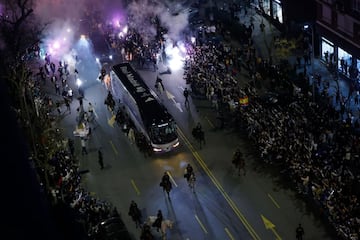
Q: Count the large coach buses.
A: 1